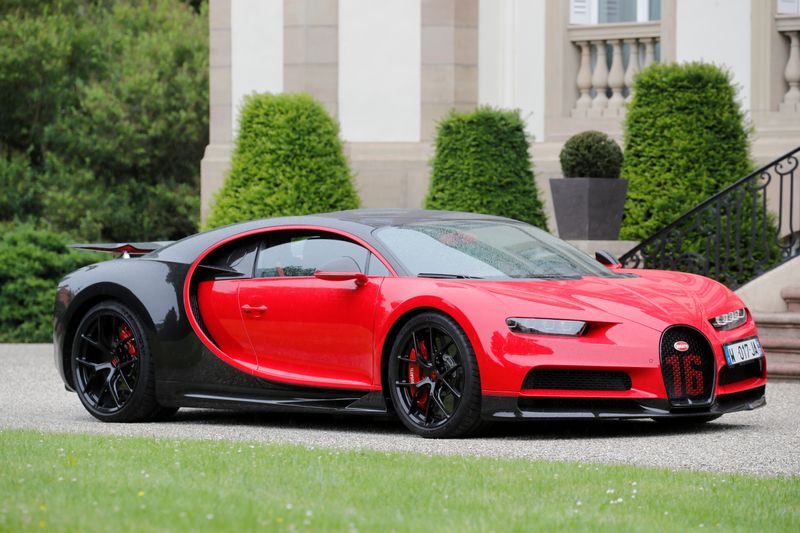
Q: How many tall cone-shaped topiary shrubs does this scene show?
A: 3